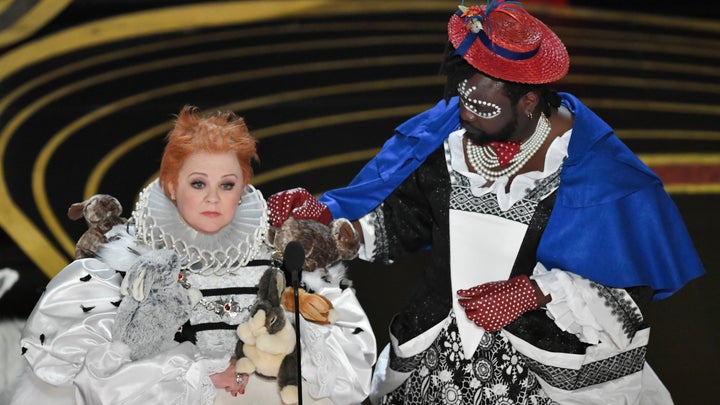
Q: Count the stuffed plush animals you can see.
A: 5